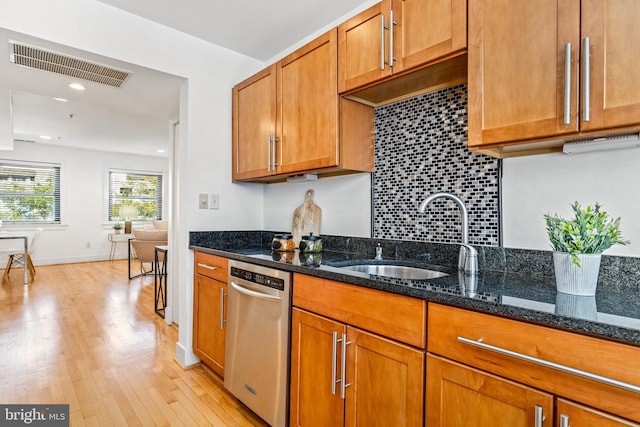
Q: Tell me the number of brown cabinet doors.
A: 11